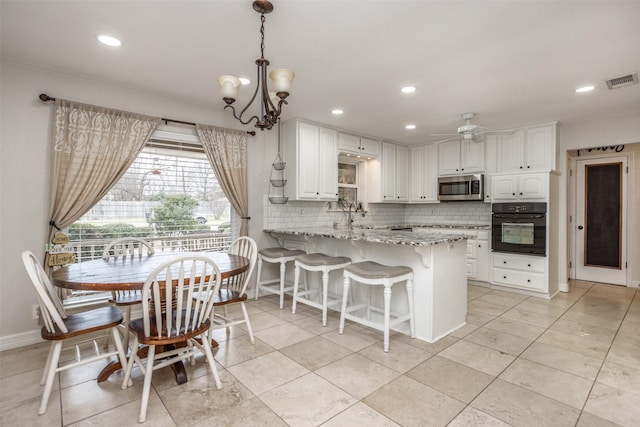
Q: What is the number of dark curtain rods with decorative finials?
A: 1